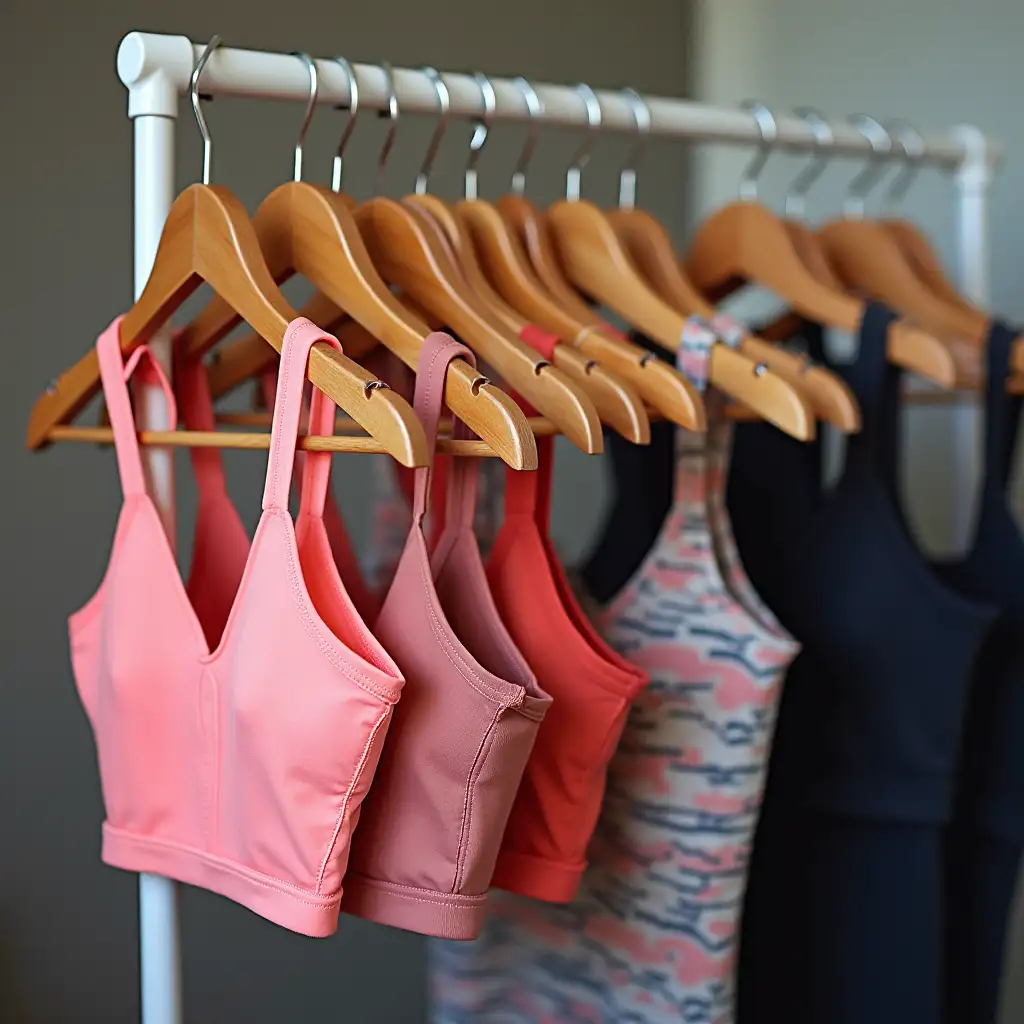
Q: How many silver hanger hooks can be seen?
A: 13